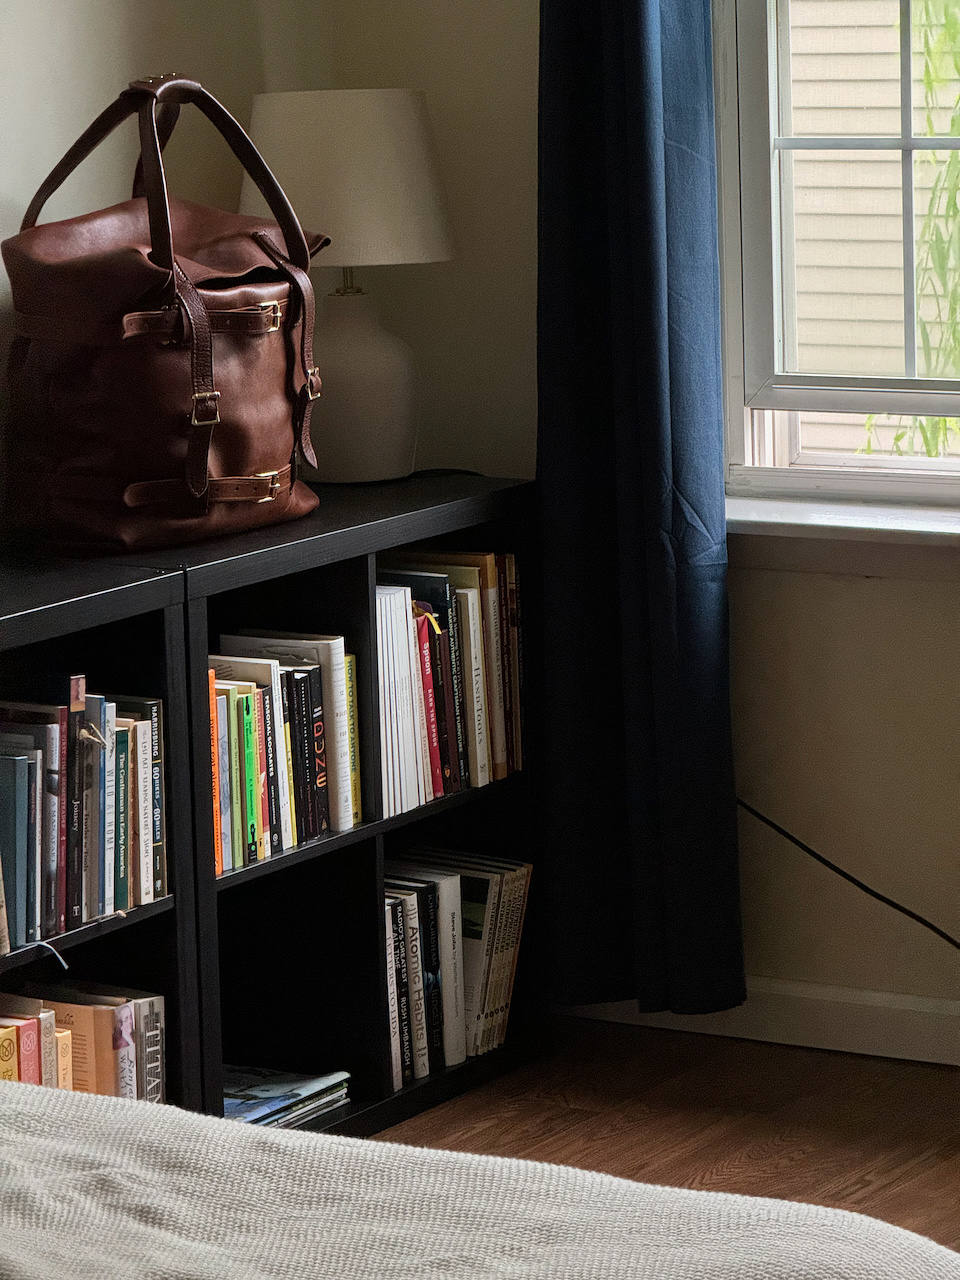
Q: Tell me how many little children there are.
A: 0